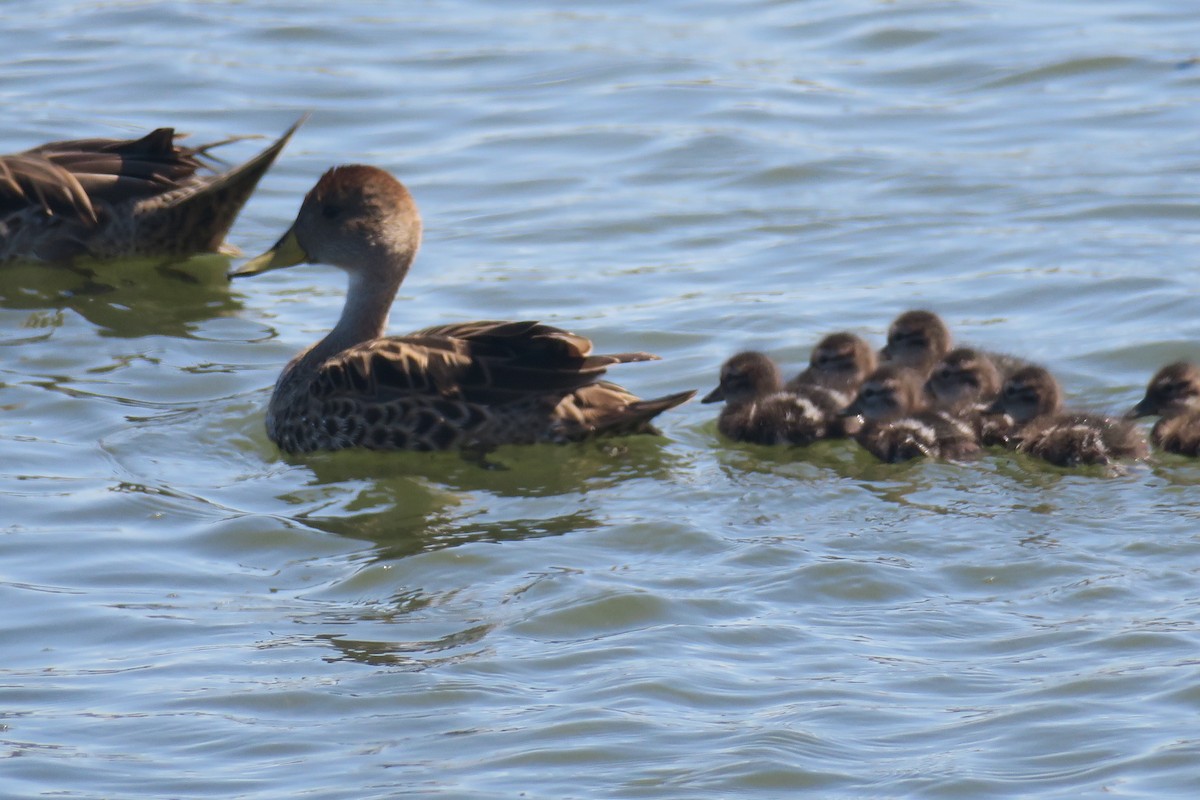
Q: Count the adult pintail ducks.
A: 2